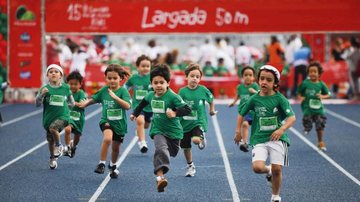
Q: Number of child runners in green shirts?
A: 9